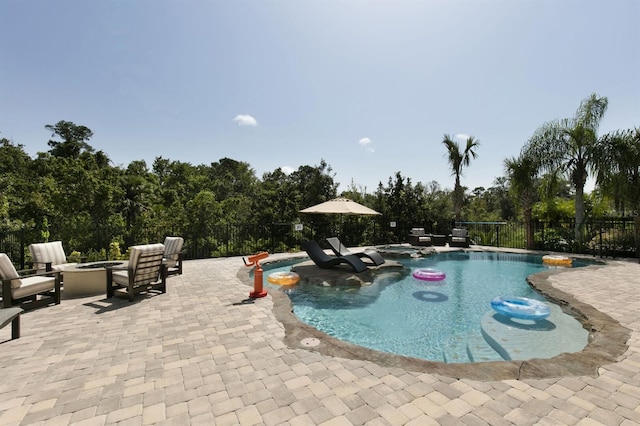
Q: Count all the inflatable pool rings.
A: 4